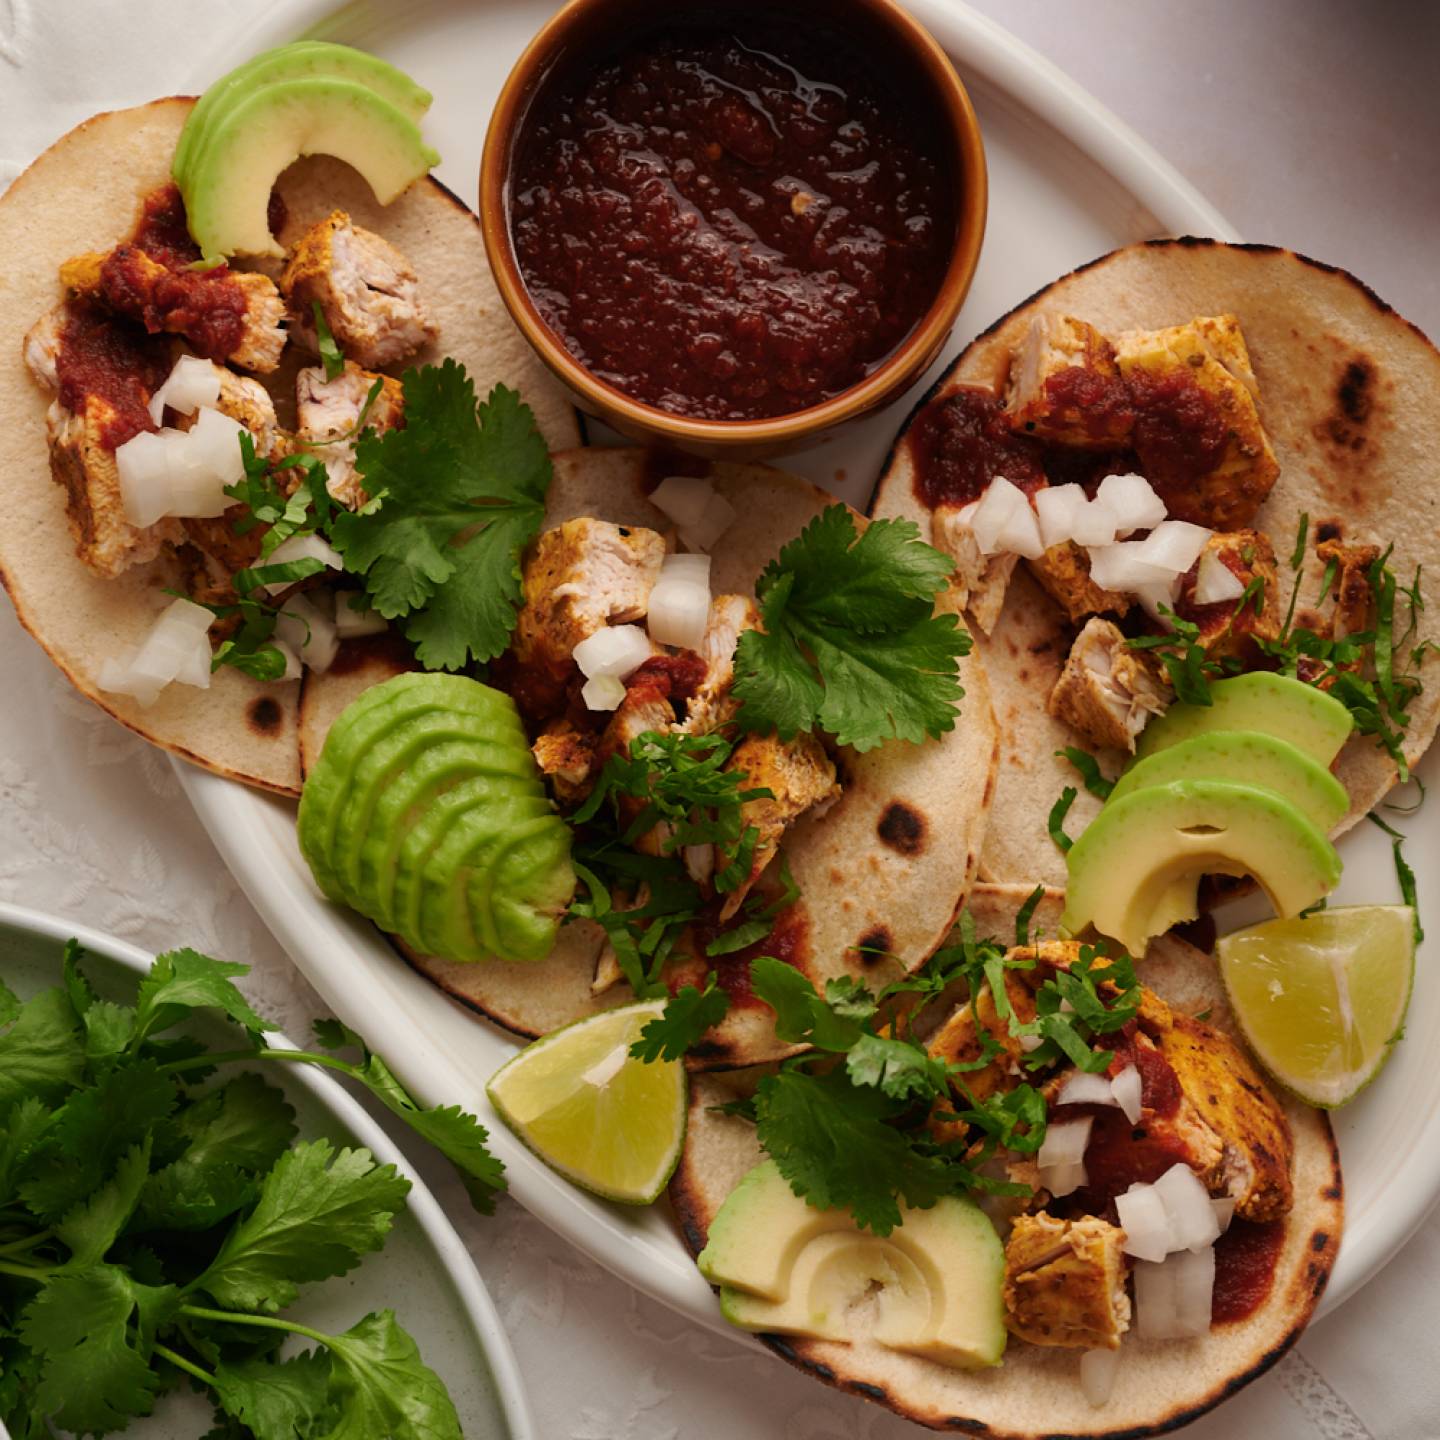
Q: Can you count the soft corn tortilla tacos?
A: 4